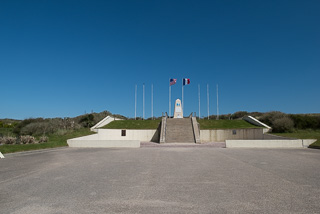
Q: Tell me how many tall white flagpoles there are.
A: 8